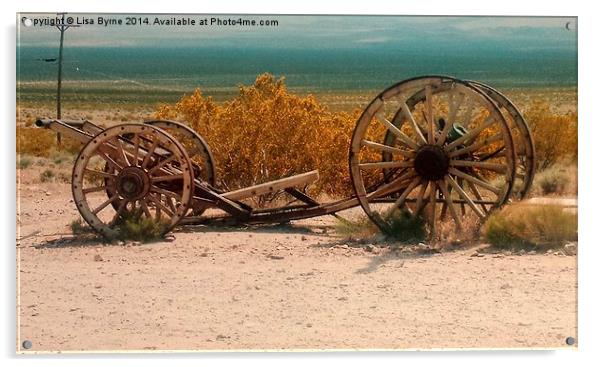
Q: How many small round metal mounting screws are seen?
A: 4